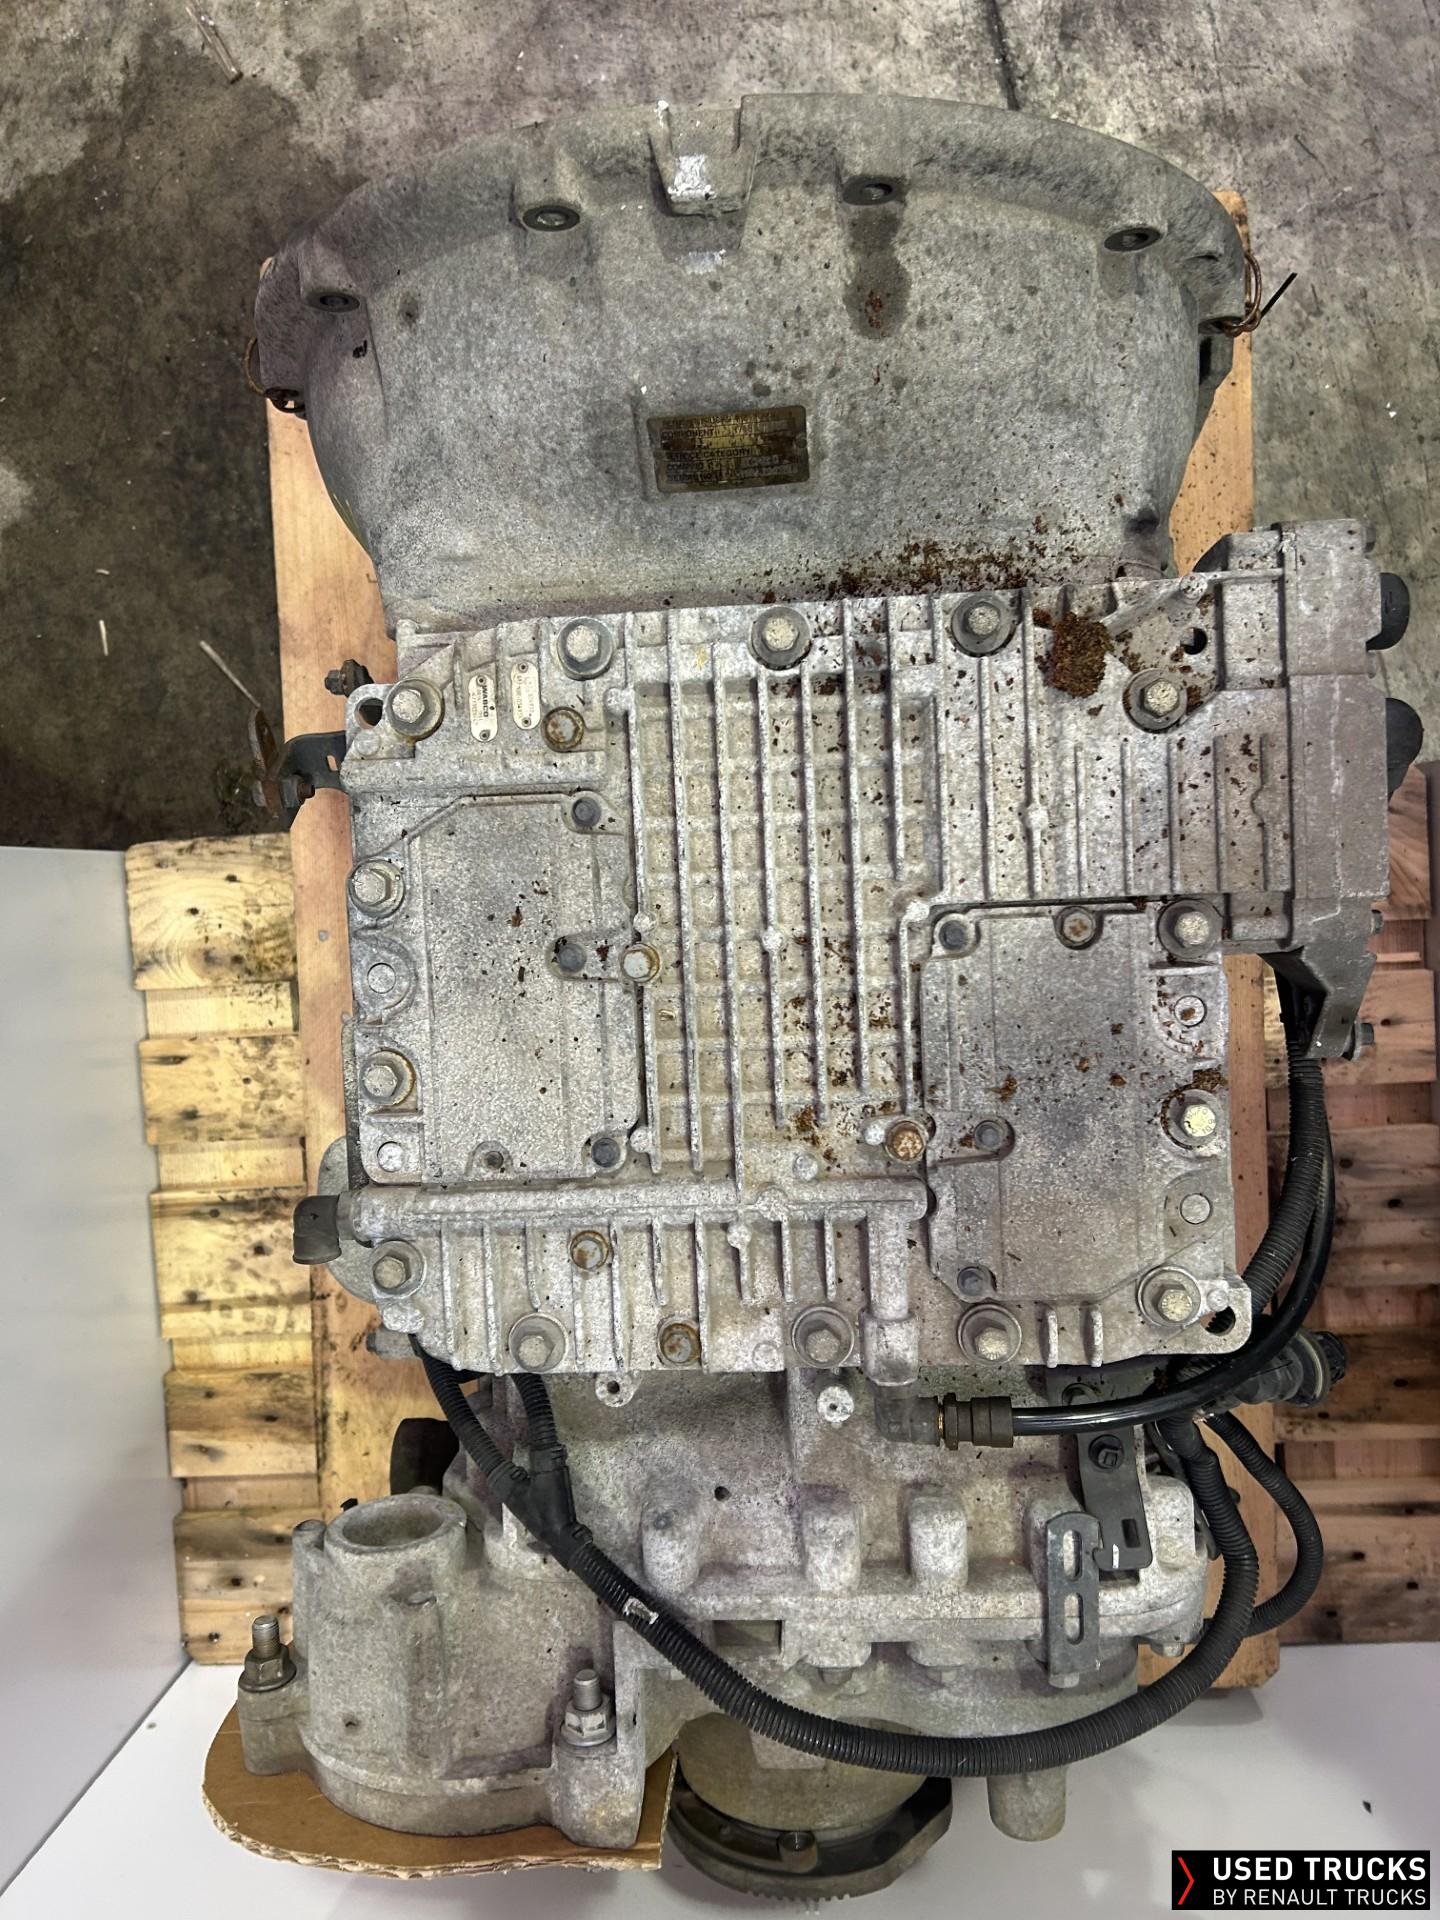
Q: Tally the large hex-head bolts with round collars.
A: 14